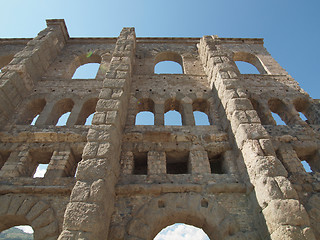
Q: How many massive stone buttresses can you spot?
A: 3